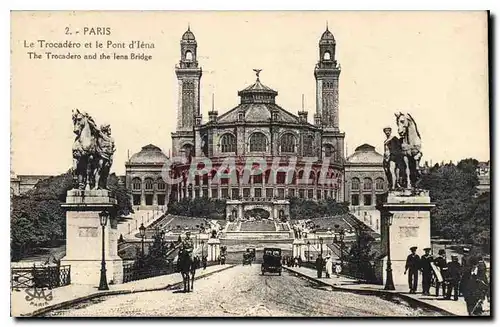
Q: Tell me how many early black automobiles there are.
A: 2